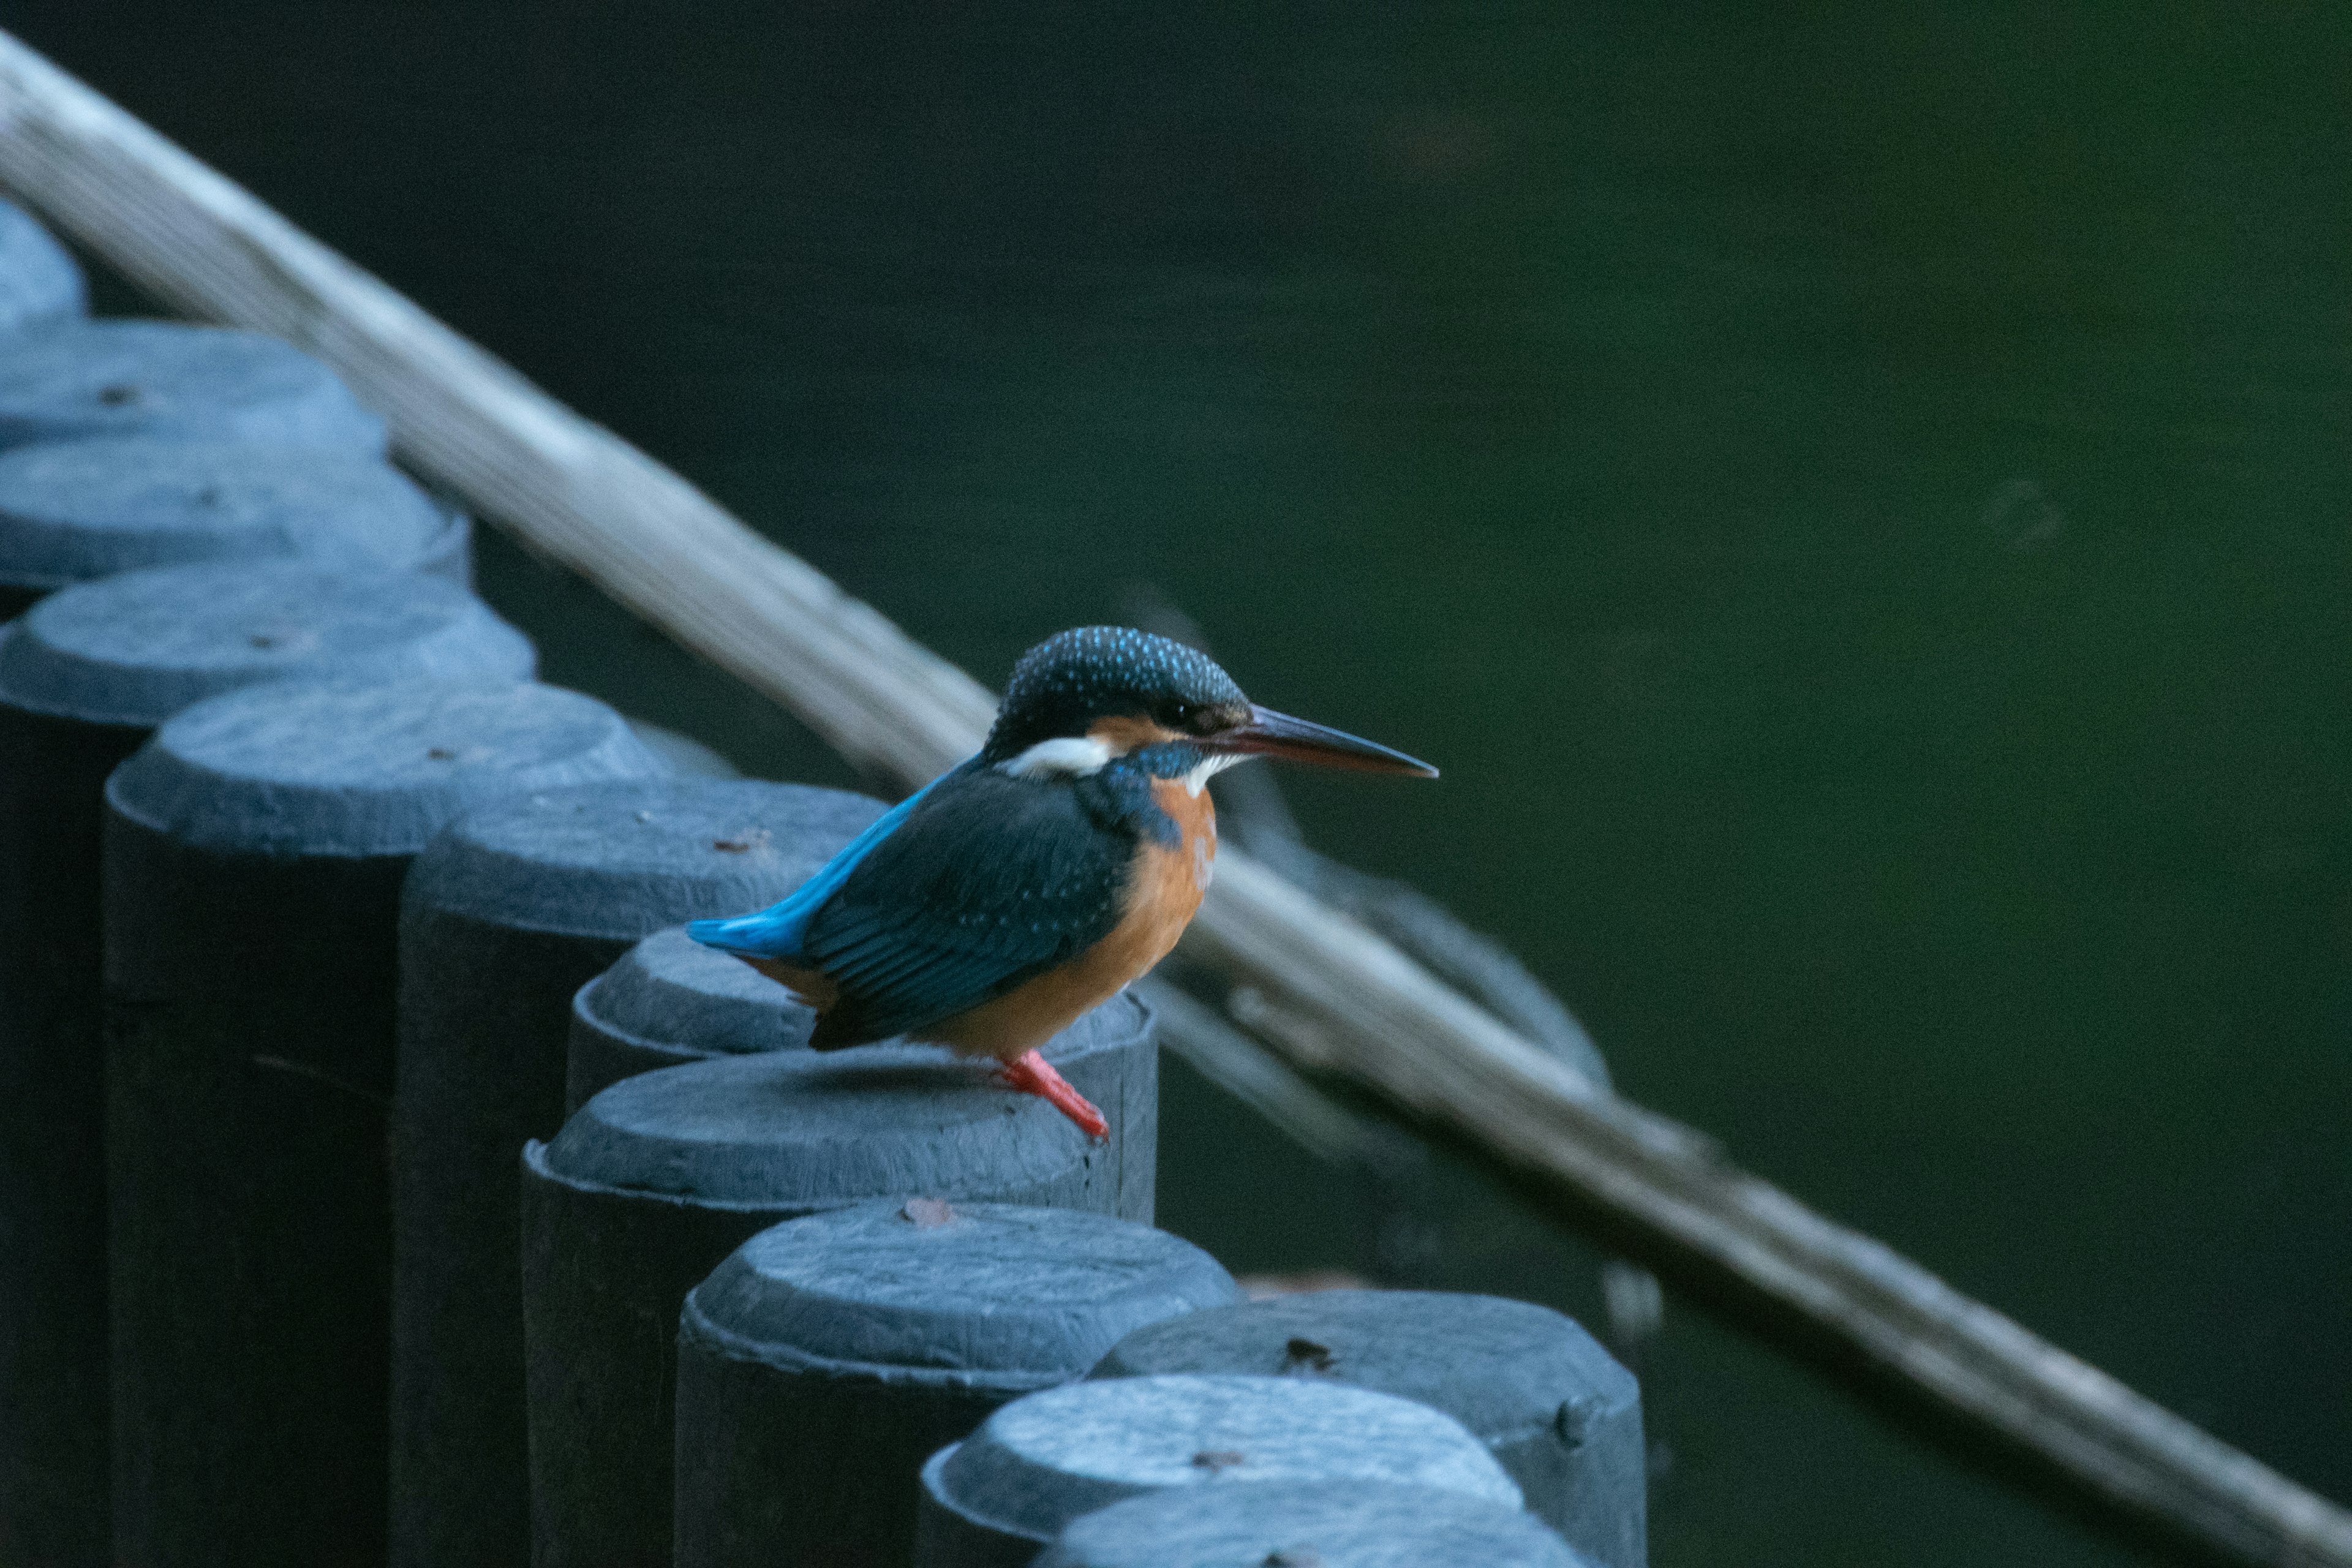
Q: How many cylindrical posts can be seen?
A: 12